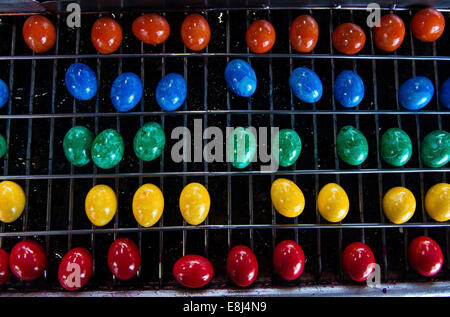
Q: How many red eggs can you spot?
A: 9